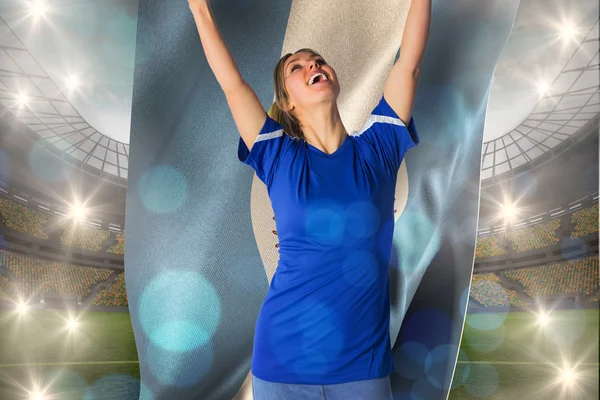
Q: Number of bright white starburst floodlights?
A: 12